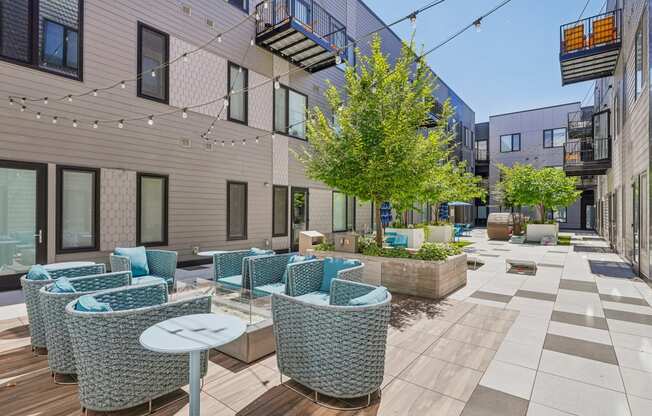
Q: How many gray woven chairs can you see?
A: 8